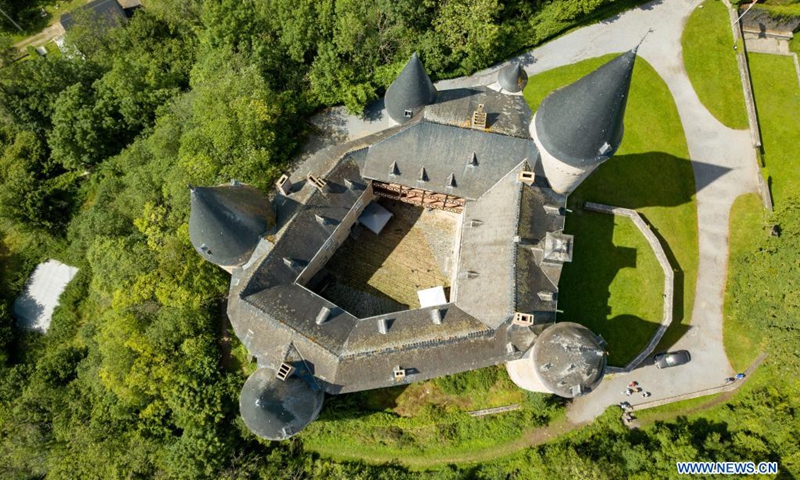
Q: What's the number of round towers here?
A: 6